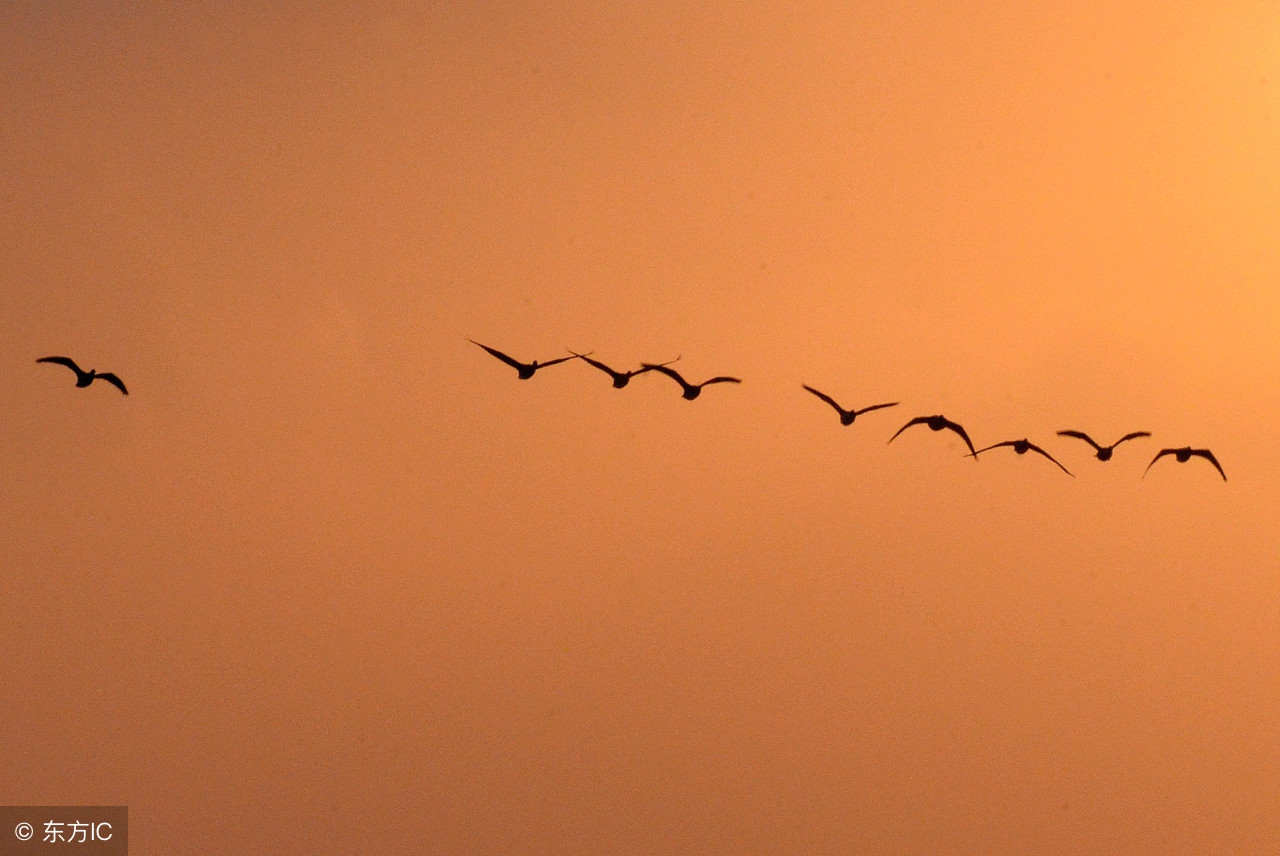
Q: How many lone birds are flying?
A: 1